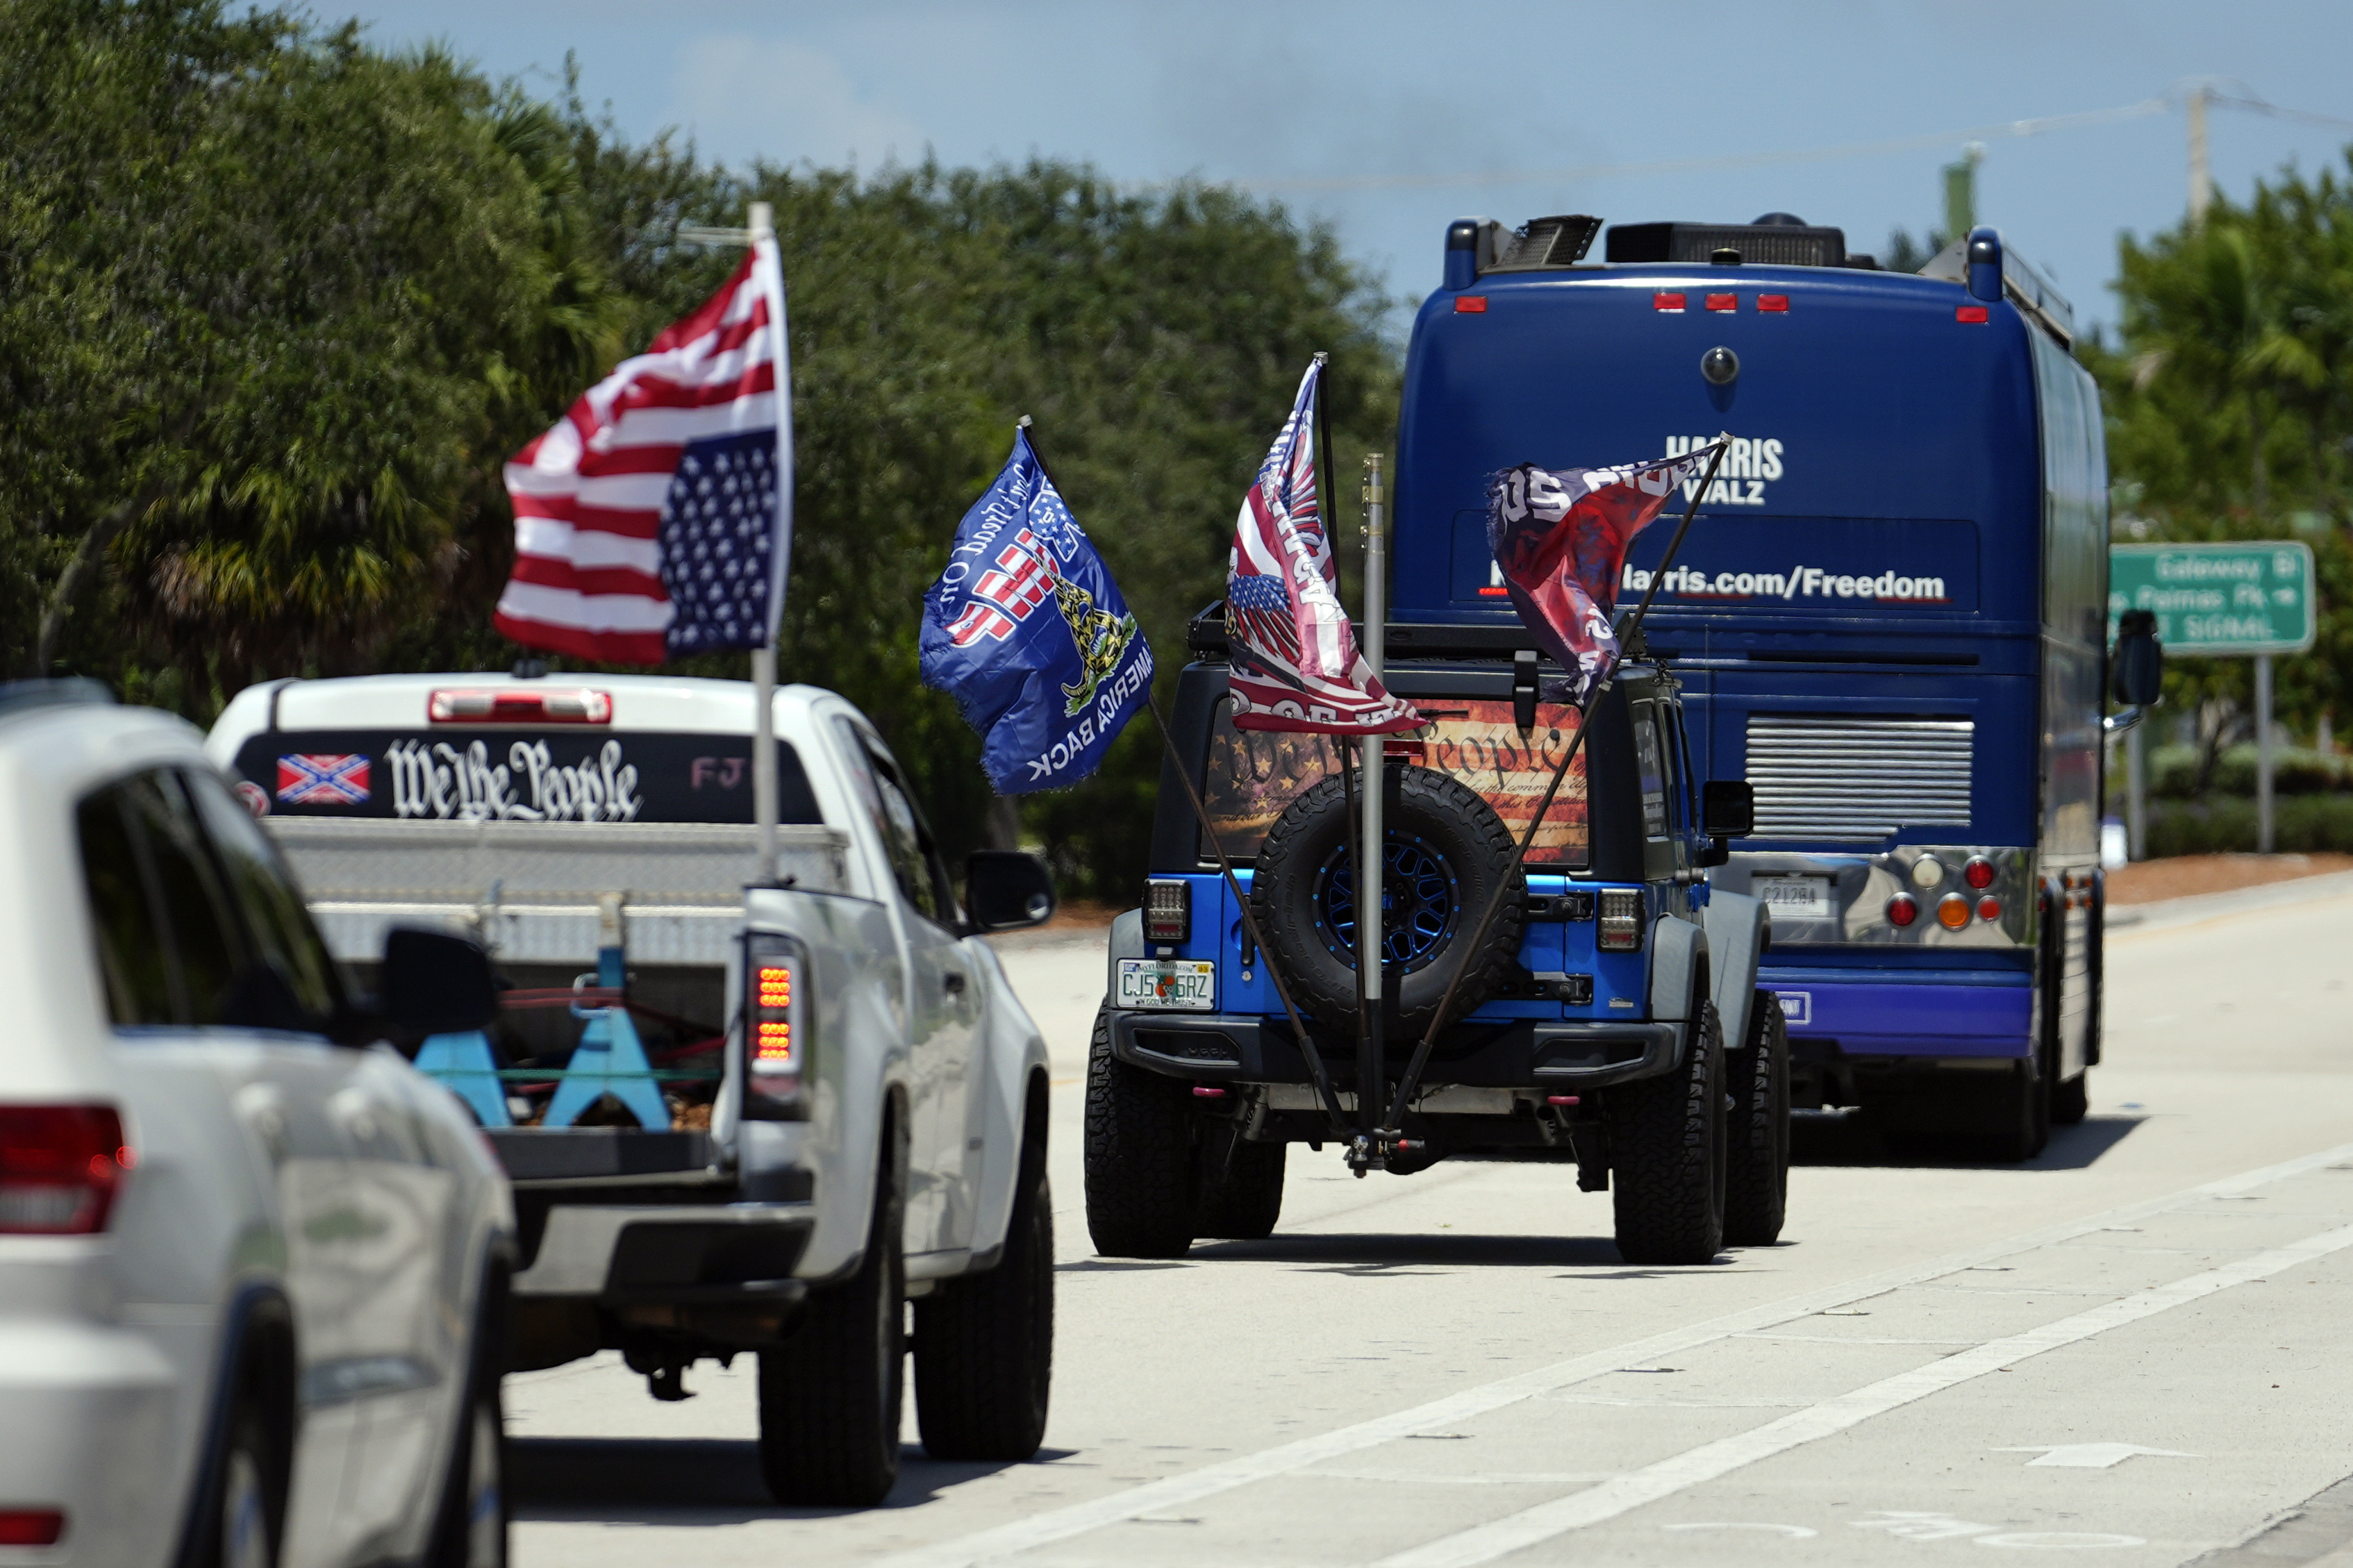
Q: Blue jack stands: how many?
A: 2